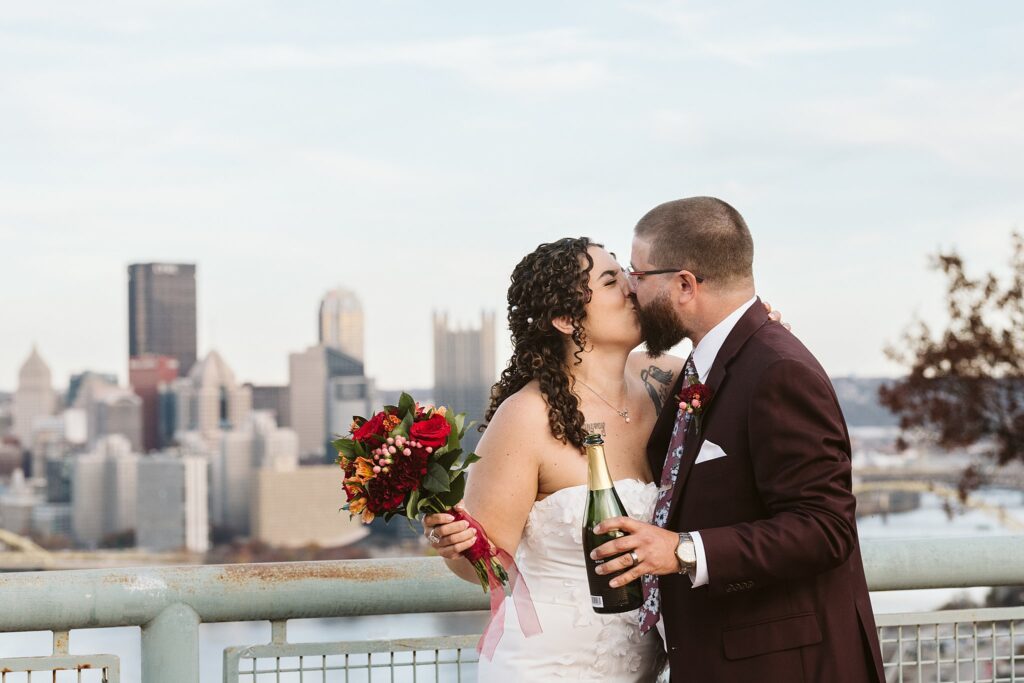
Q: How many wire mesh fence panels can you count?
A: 3